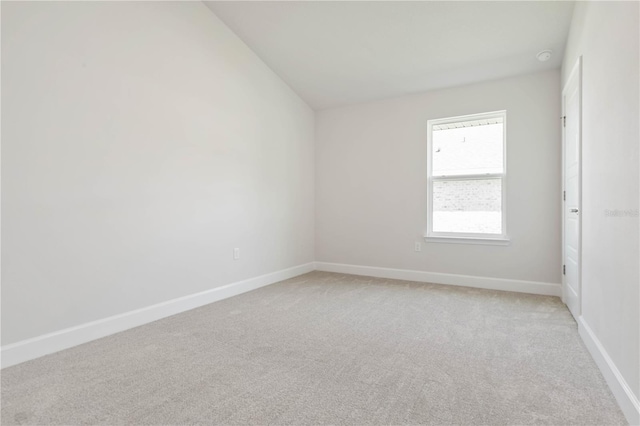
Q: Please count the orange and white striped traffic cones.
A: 0